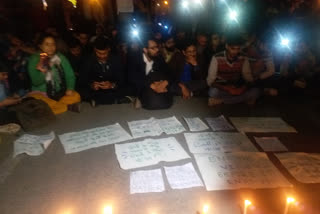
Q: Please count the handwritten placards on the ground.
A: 13